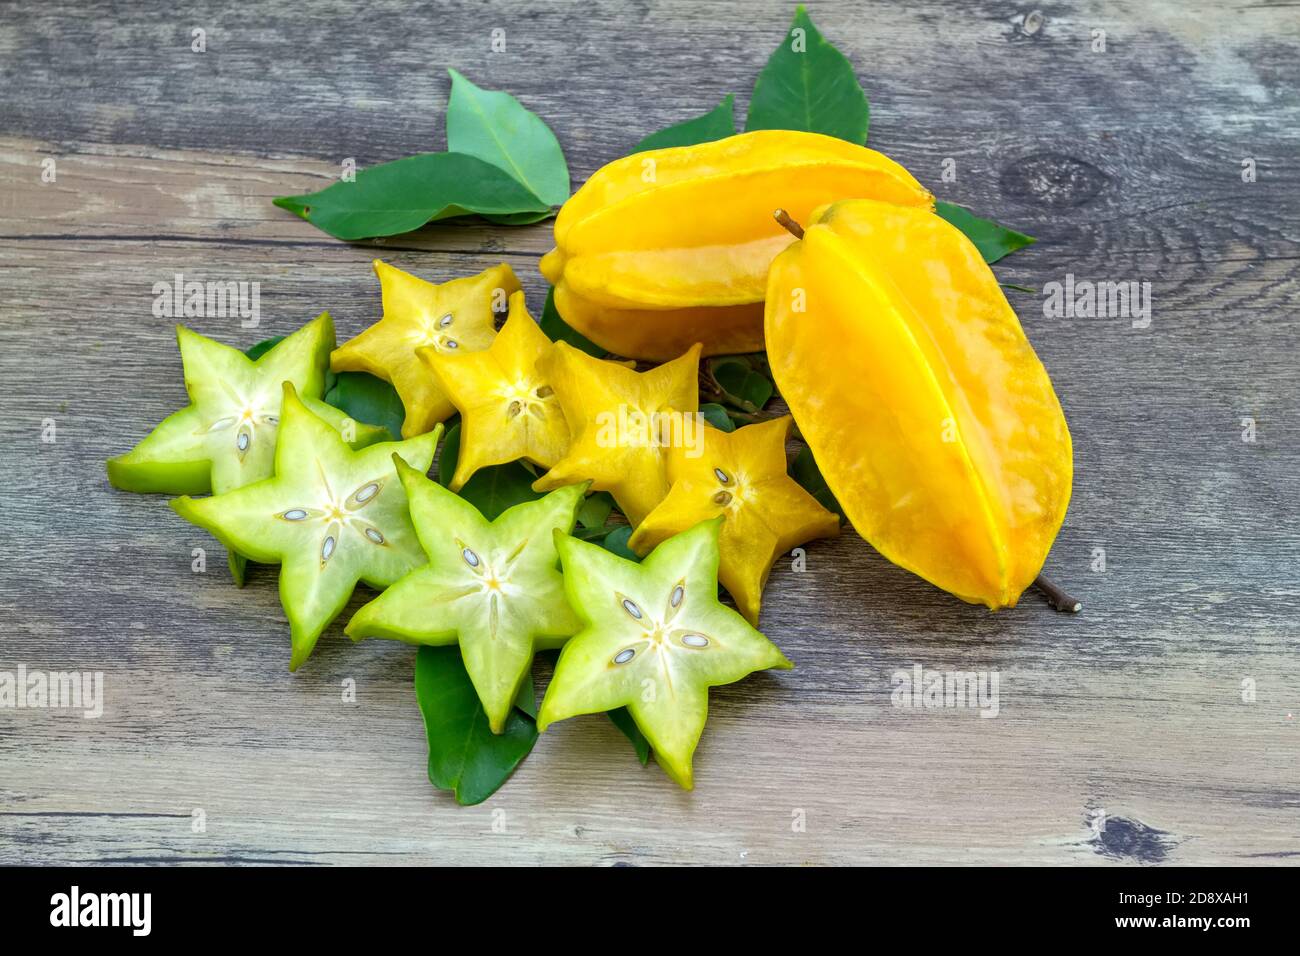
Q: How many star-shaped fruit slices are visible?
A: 8